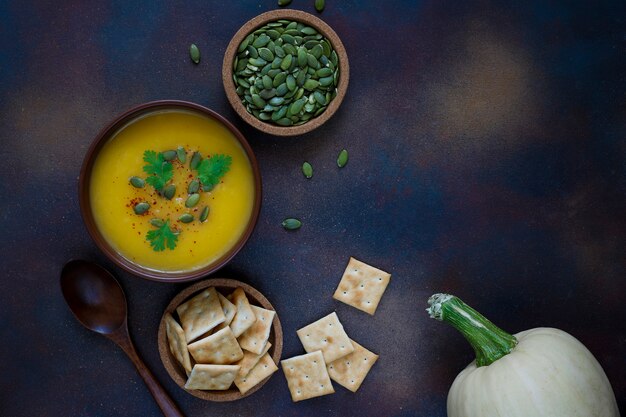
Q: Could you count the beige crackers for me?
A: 13